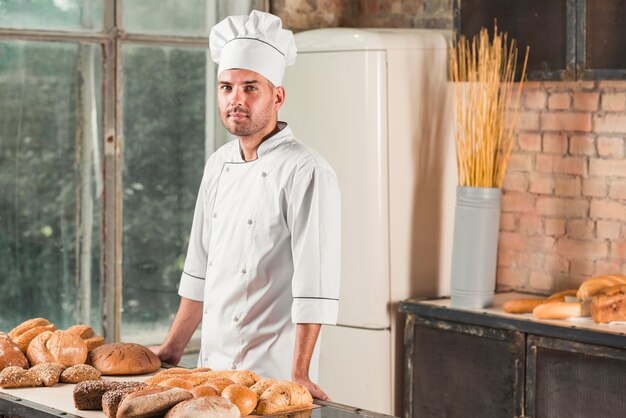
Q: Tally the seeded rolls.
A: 3